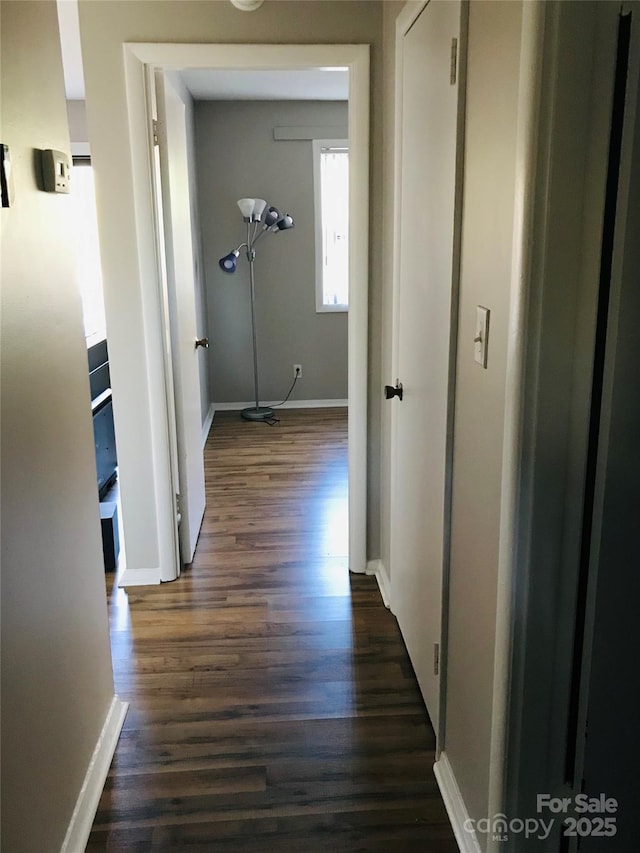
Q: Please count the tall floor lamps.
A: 1